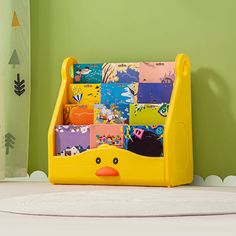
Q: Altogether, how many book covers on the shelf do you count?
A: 12